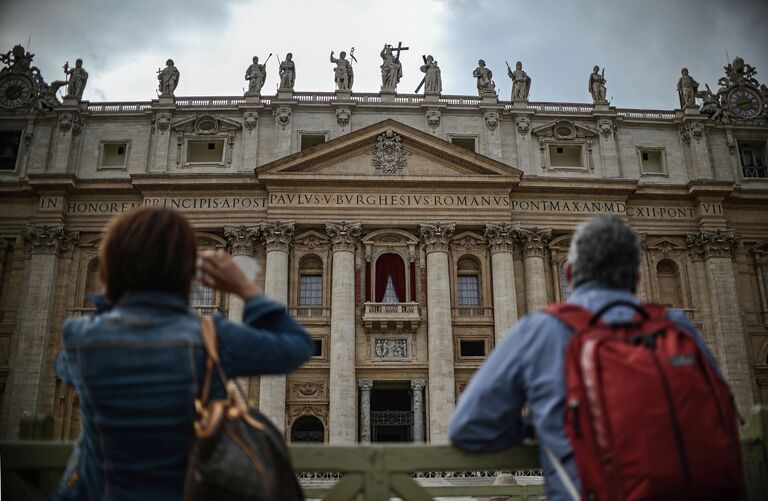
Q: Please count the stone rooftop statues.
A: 11